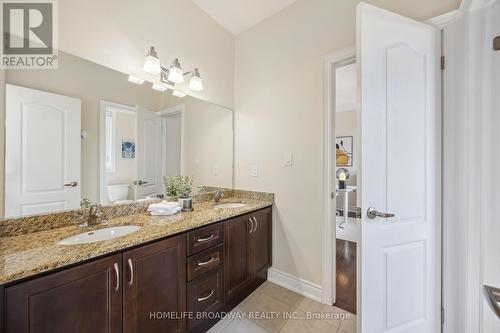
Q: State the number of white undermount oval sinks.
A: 2